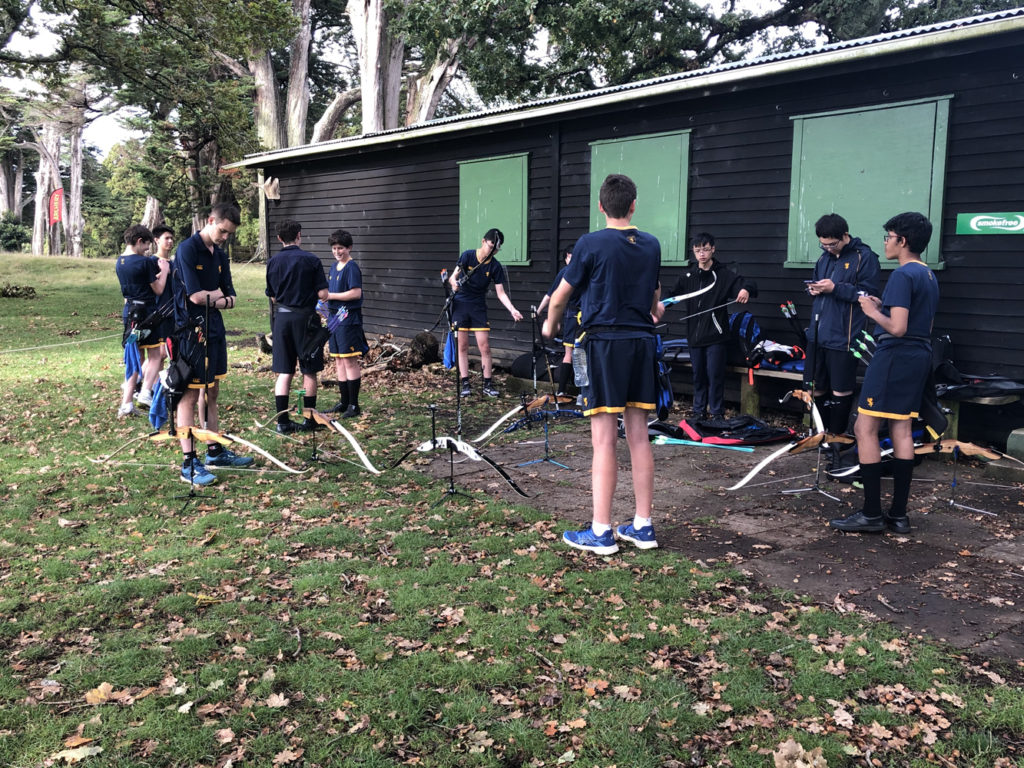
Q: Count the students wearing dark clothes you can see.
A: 11